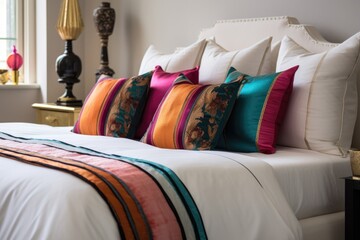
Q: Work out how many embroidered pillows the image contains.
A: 2